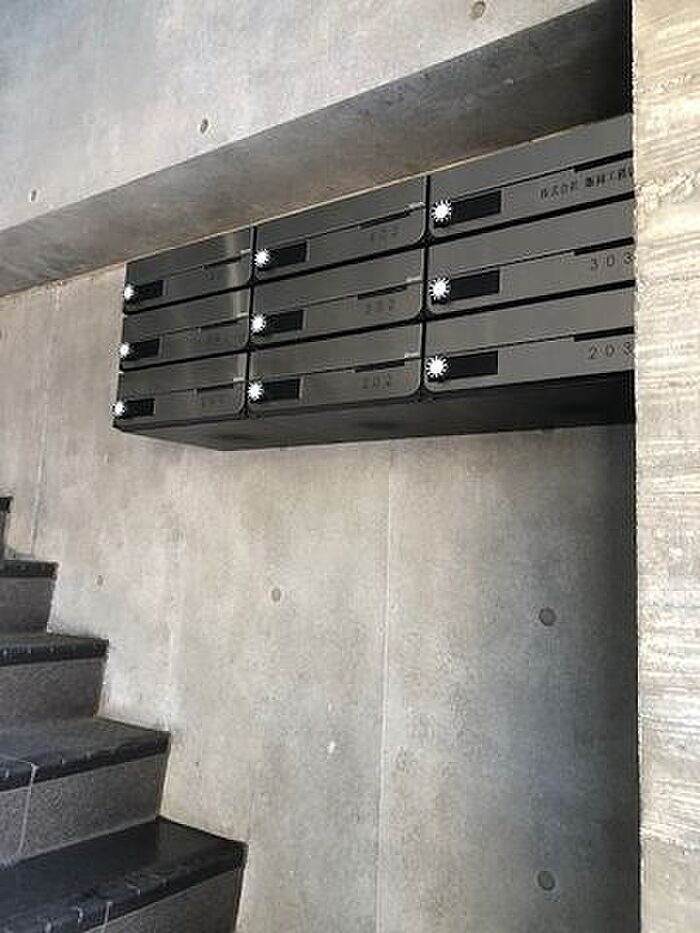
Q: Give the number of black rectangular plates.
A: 9